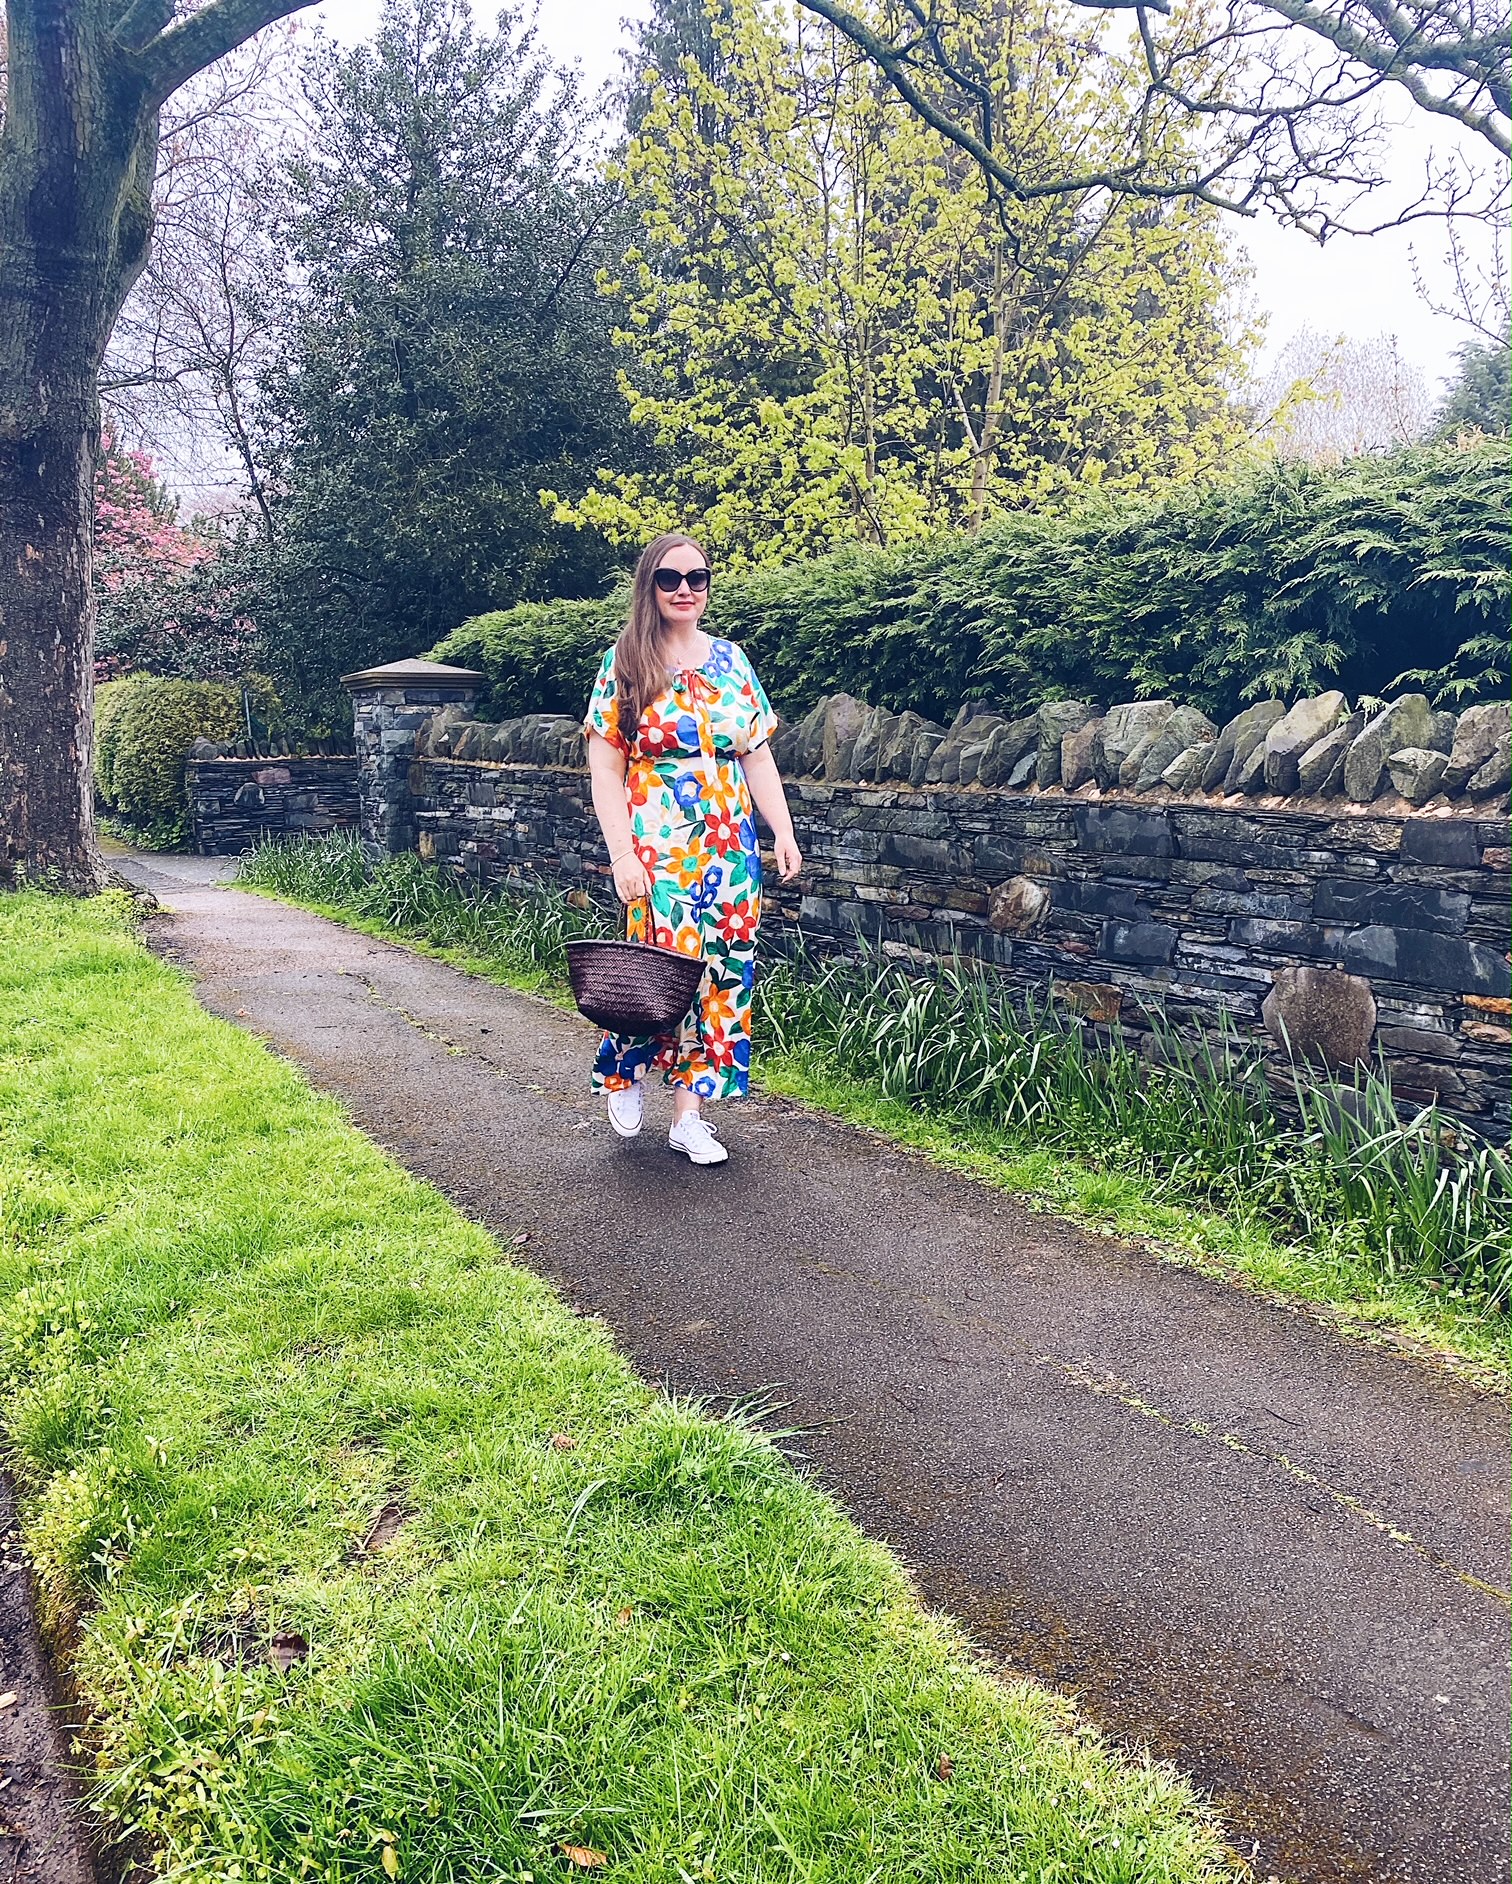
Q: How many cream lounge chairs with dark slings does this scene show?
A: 0